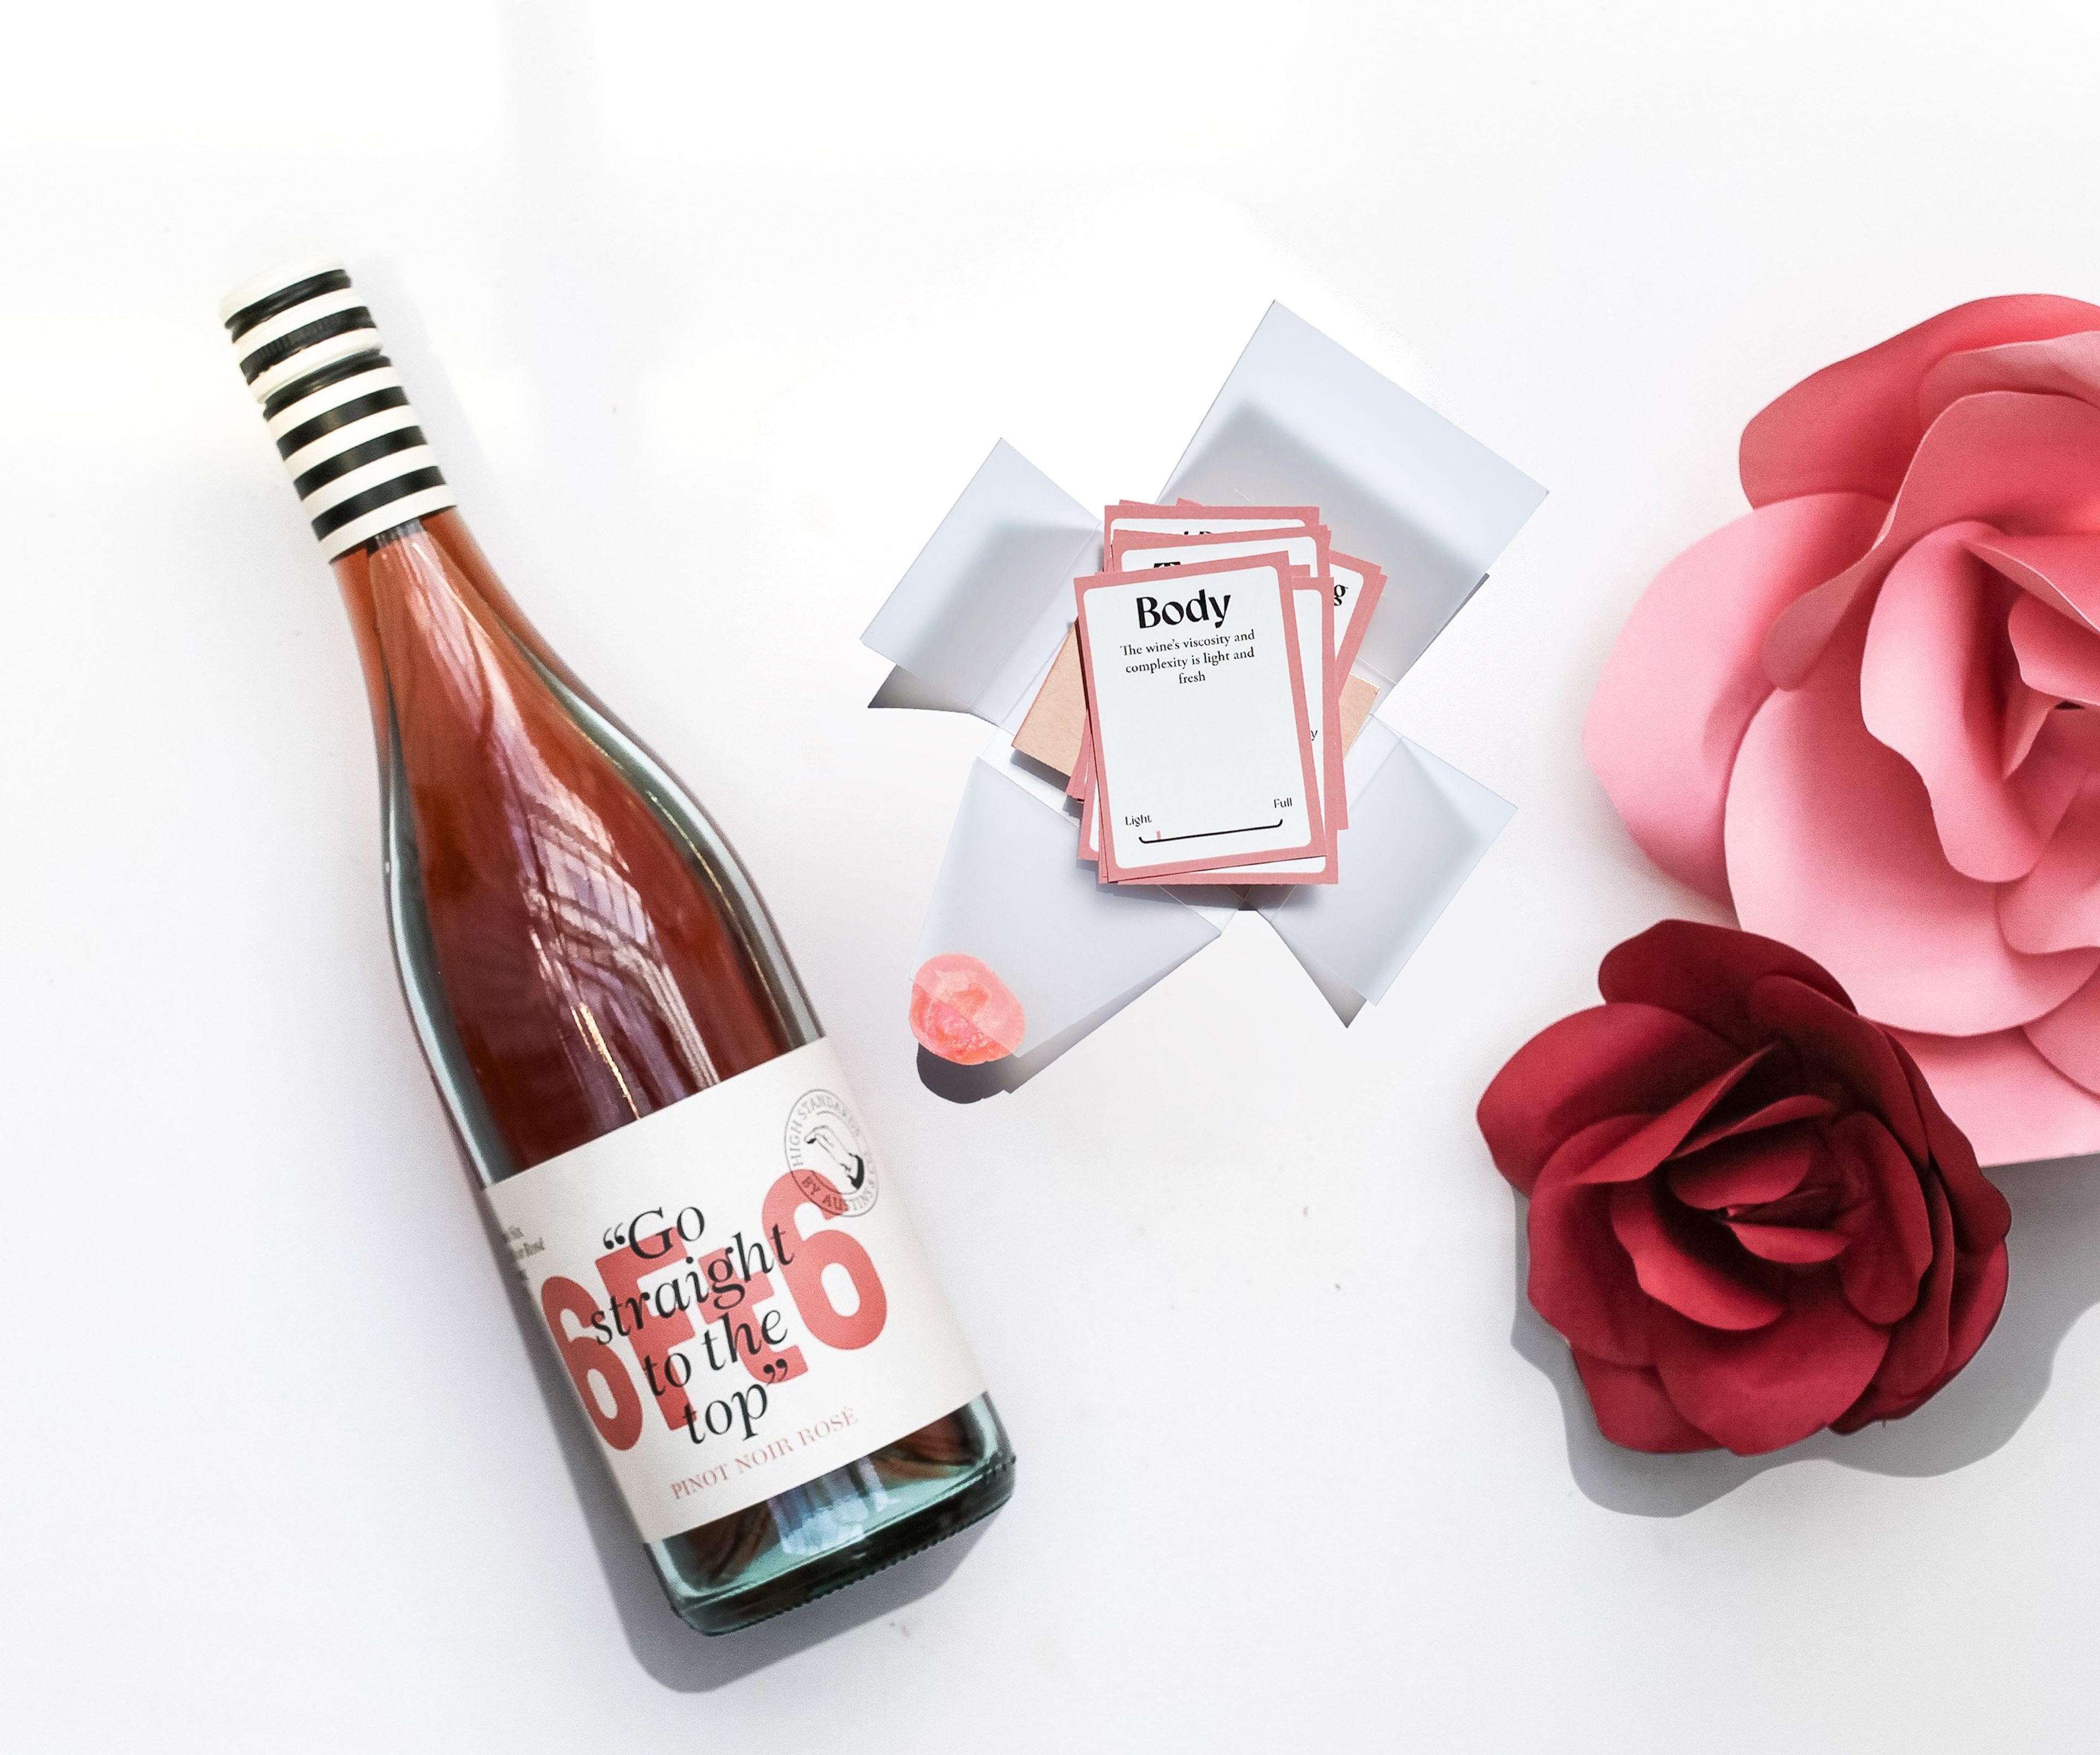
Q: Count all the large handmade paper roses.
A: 2